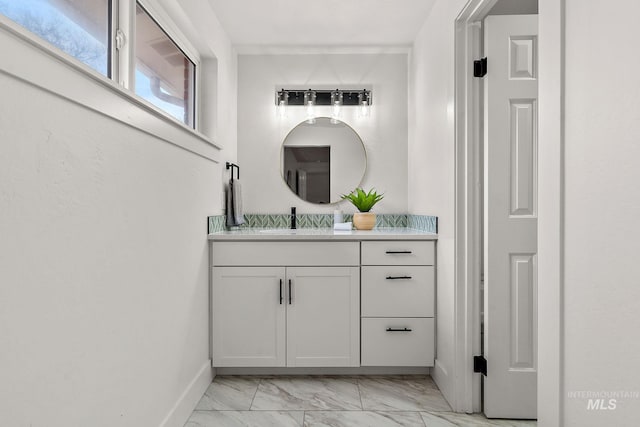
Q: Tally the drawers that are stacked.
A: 3